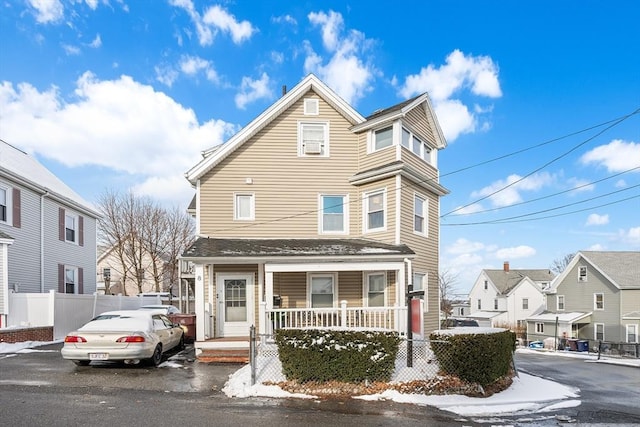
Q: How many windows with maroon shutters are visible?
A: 3